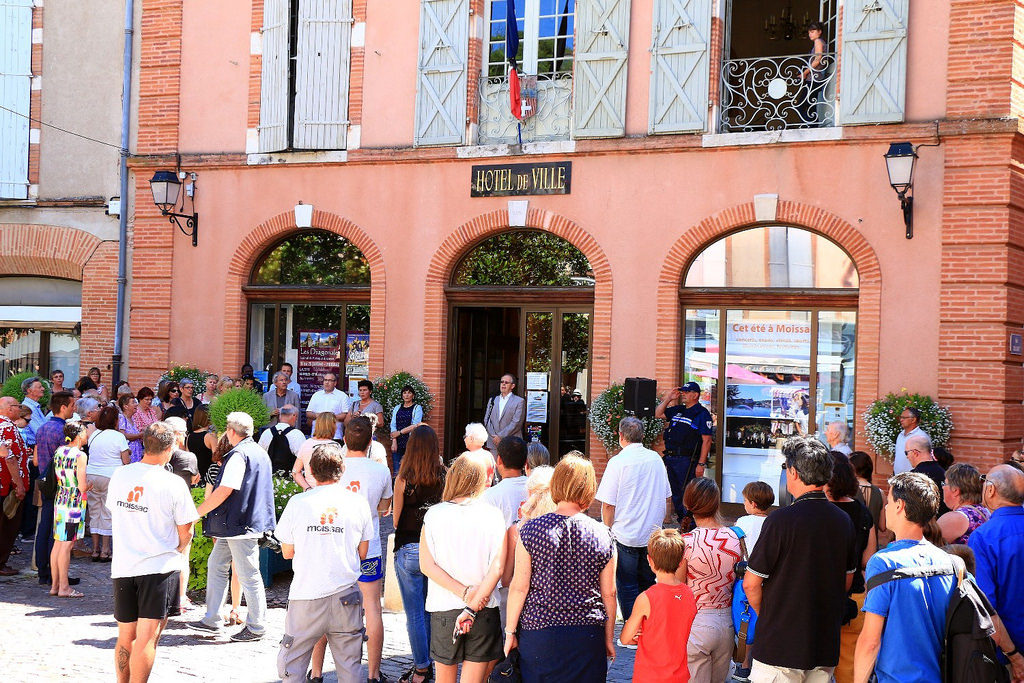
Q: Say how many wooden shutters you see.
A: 7